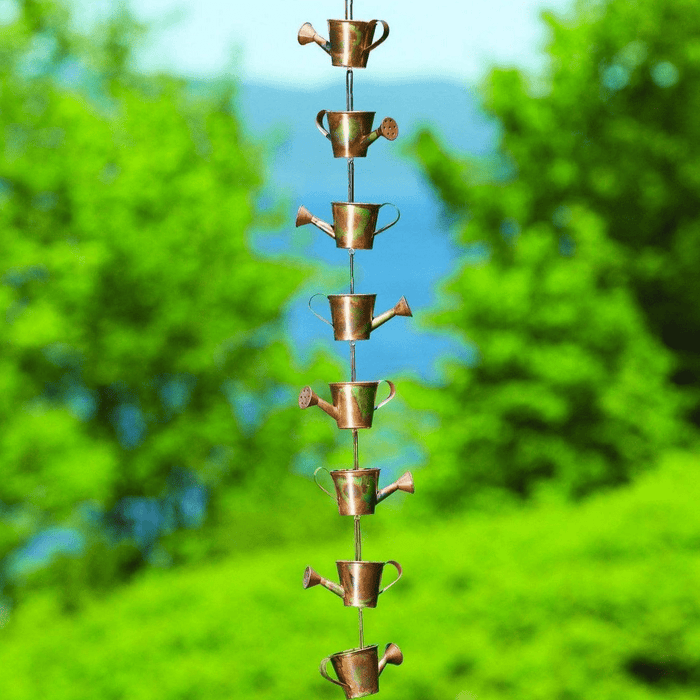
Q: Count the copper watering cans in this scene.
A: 8